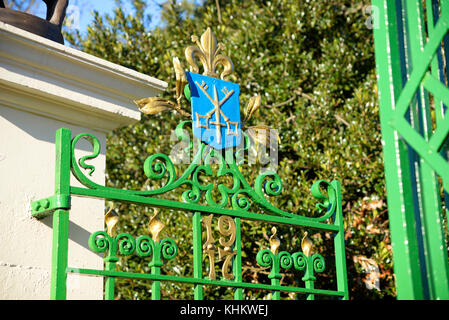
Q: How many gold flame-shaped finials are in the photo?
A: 4